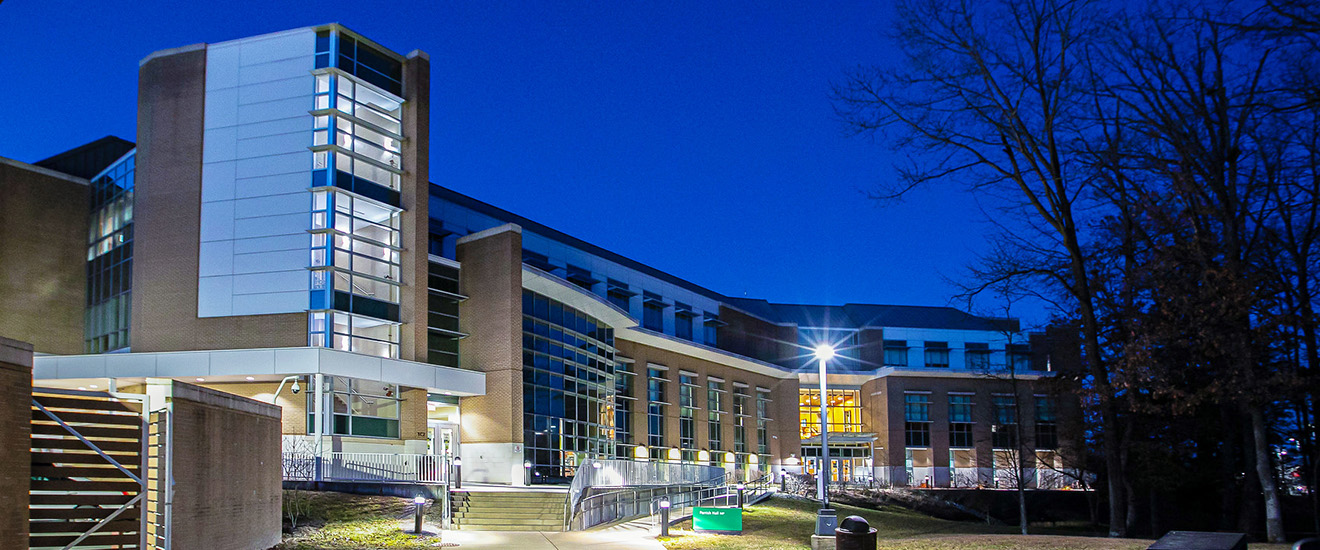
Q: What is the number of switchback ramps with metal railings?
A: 1